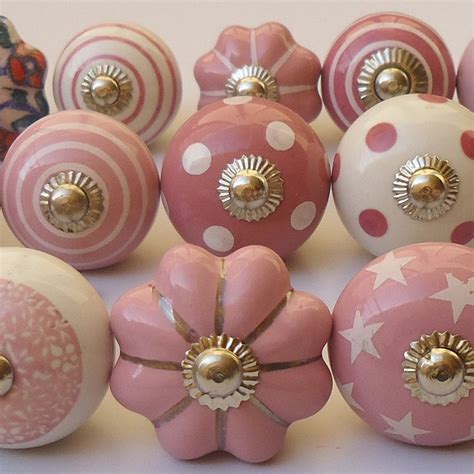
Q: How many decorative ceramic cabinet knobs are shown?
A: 11